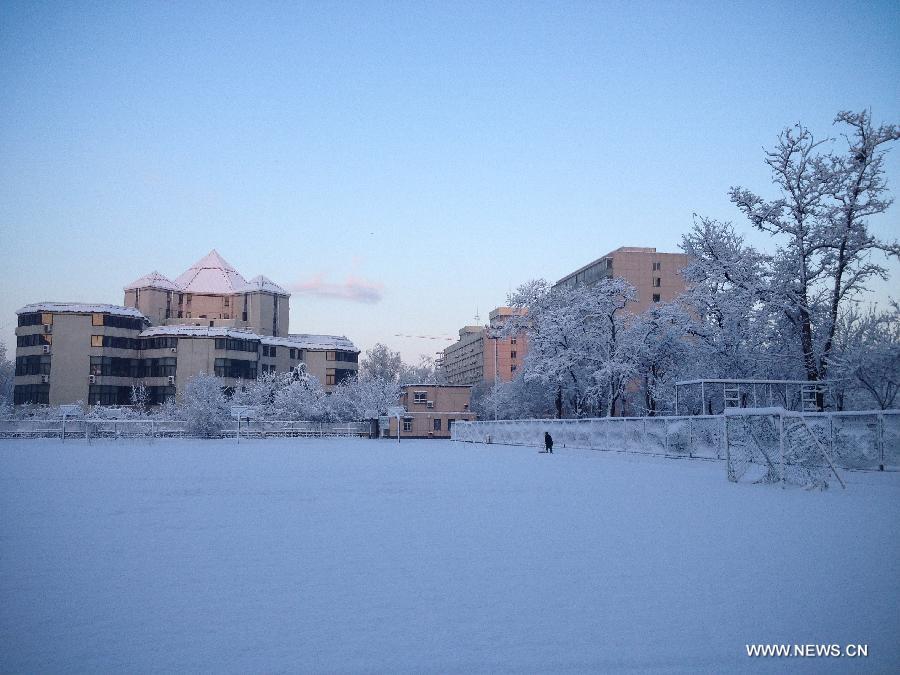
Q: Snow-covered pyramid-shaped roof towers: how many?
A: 3